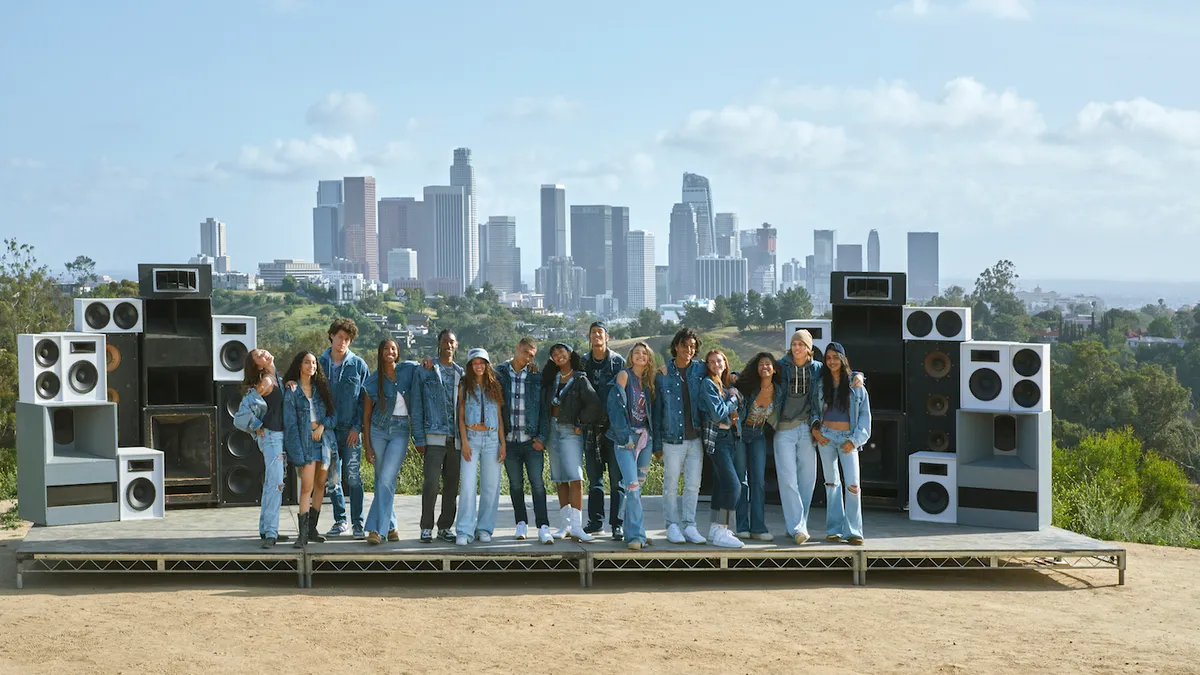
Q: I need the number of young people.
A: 15